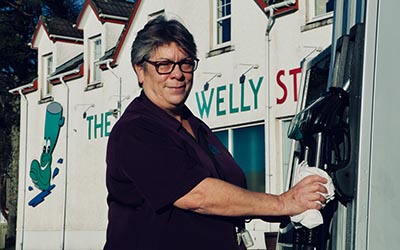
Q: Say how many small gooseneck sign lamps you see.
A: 5